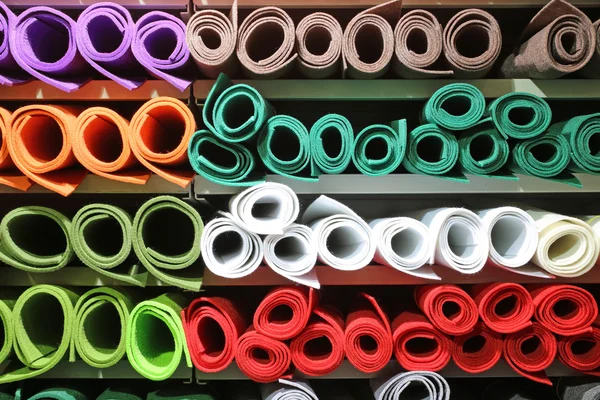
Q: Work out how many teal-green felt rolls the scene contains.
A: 11